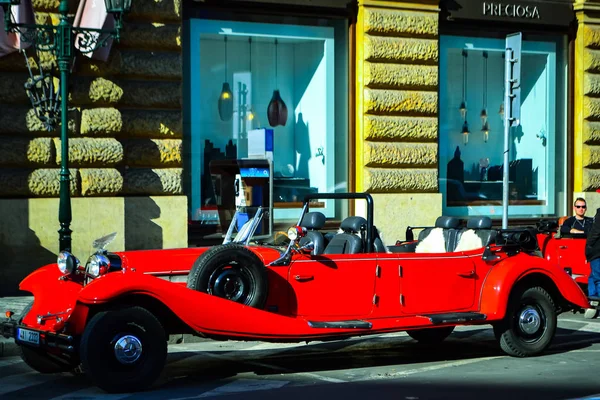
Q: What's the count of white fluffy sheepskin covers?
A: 2